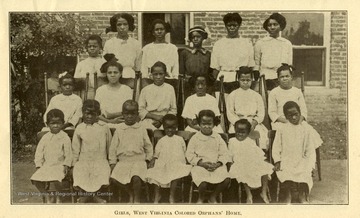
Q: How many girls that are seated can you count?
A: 13